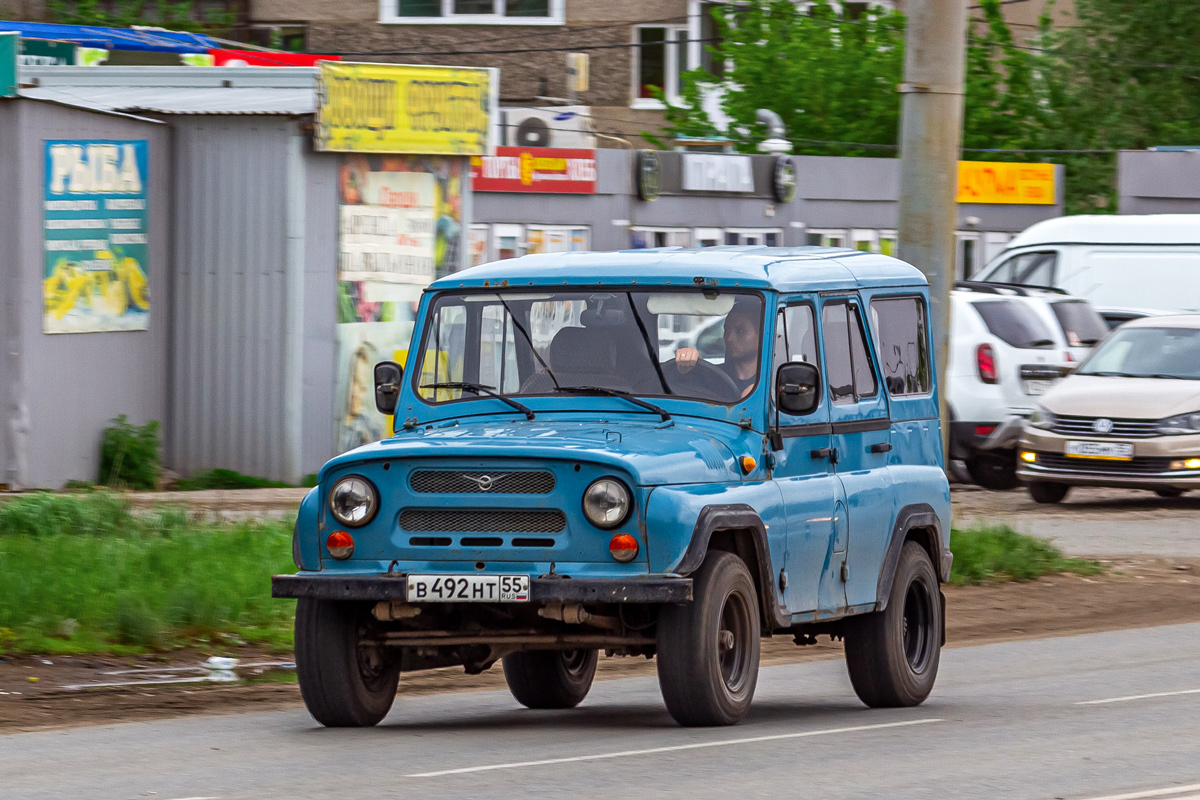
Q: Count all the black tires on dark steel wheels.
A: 4